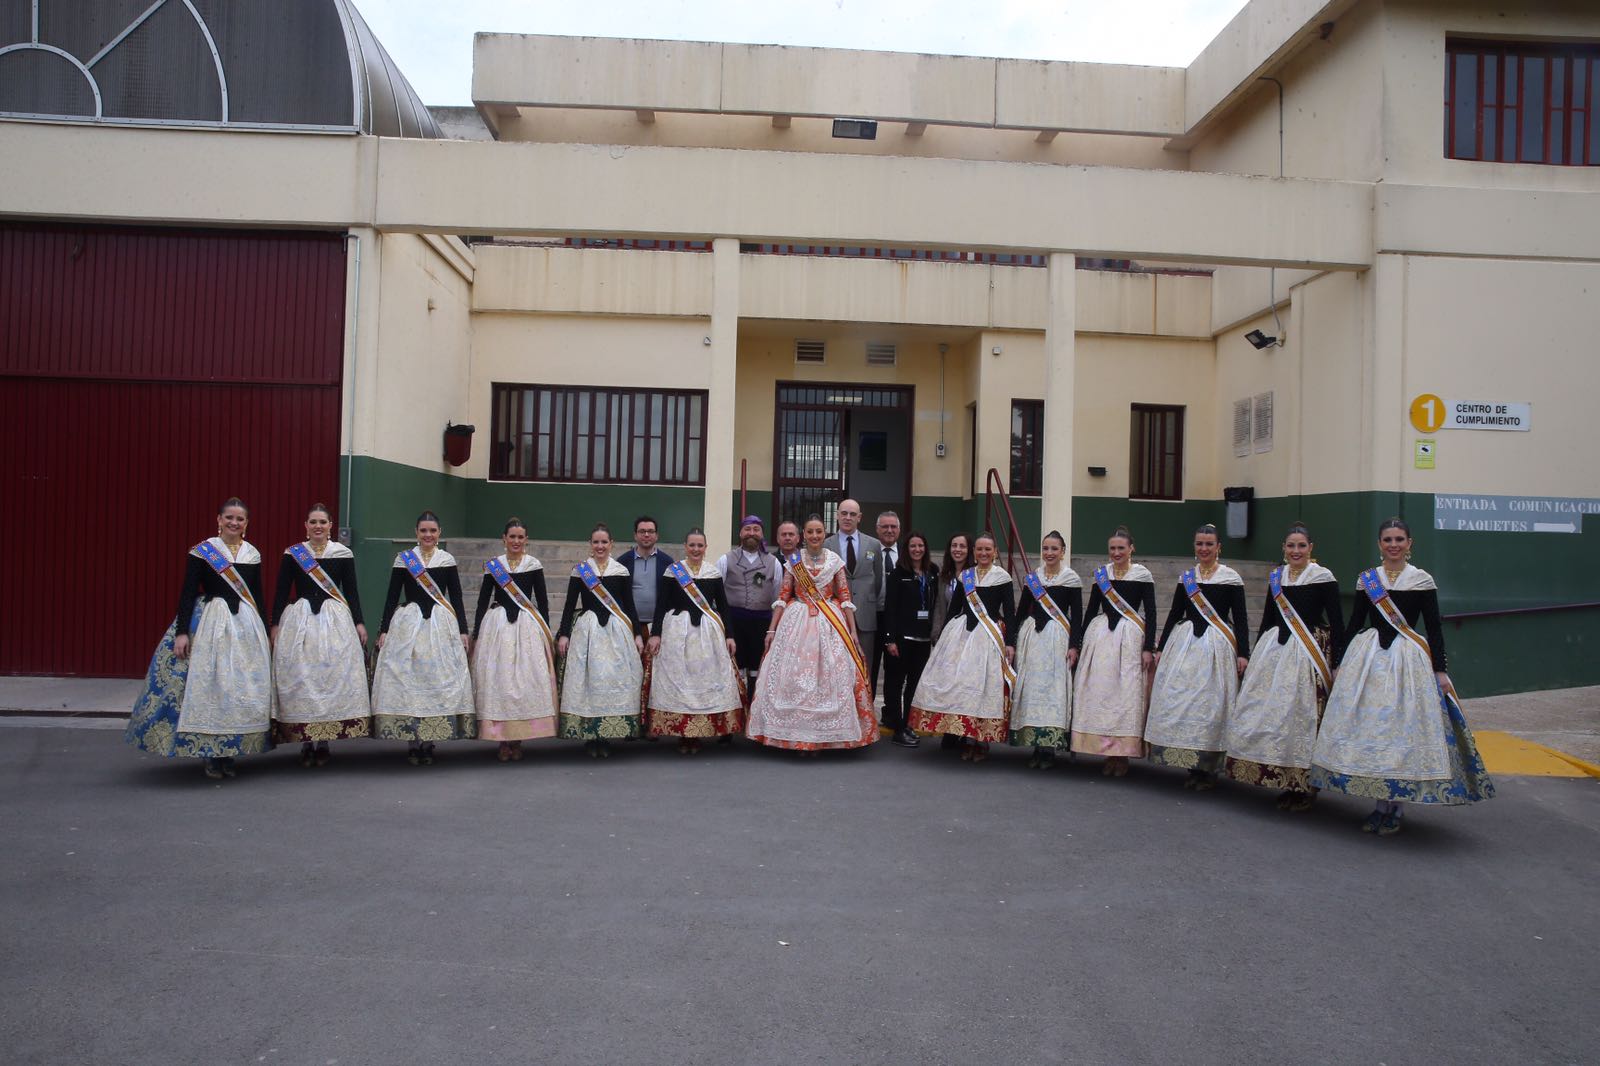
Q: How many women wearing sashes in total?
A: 13